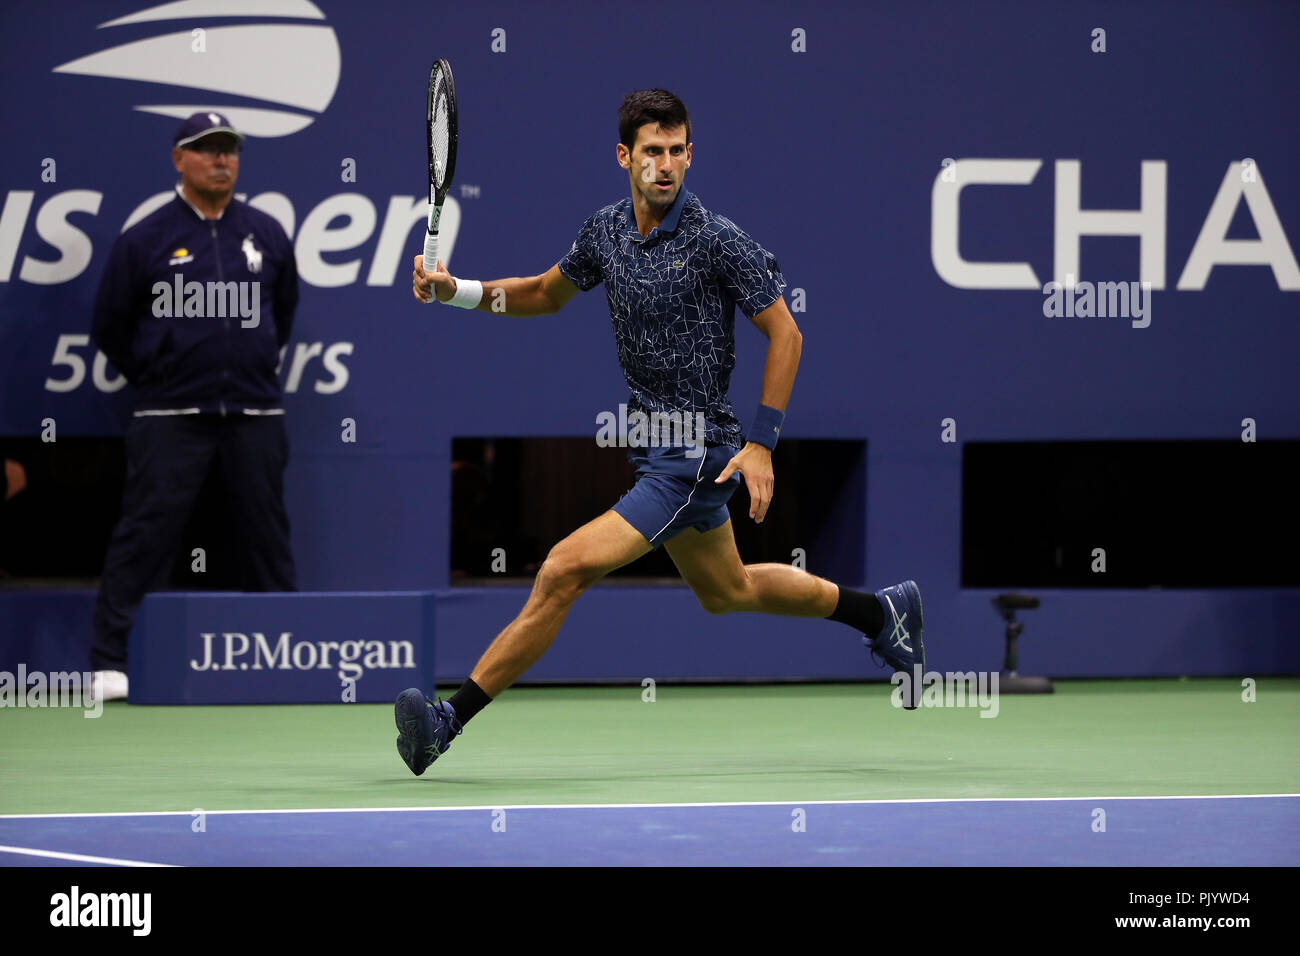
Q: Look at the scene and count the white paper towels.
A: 0